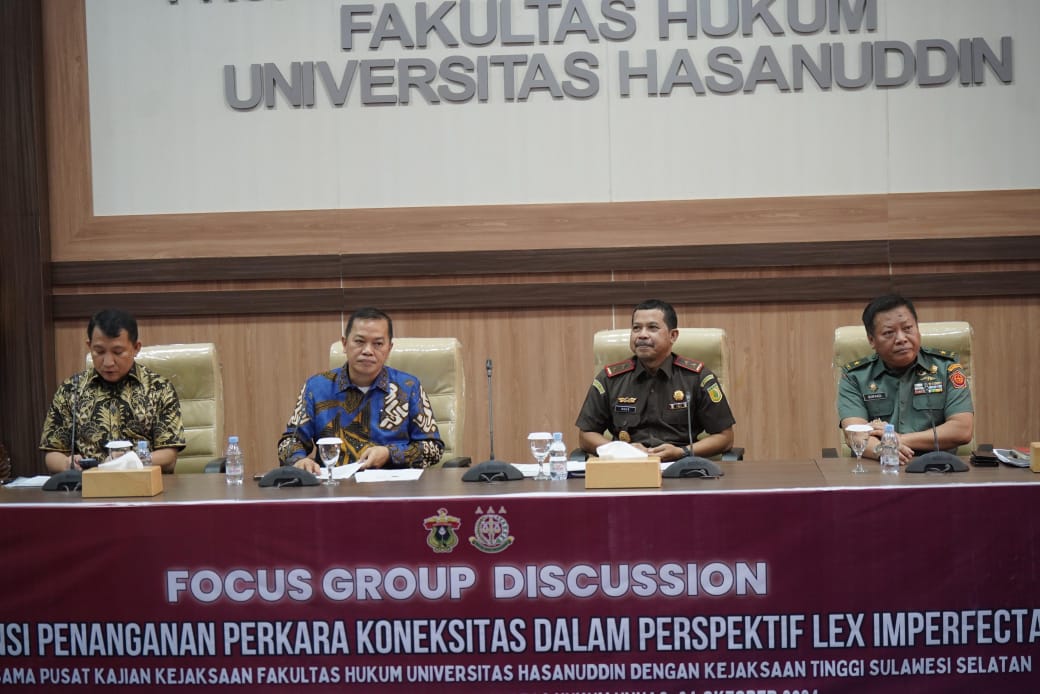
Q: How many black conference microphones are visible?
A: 5